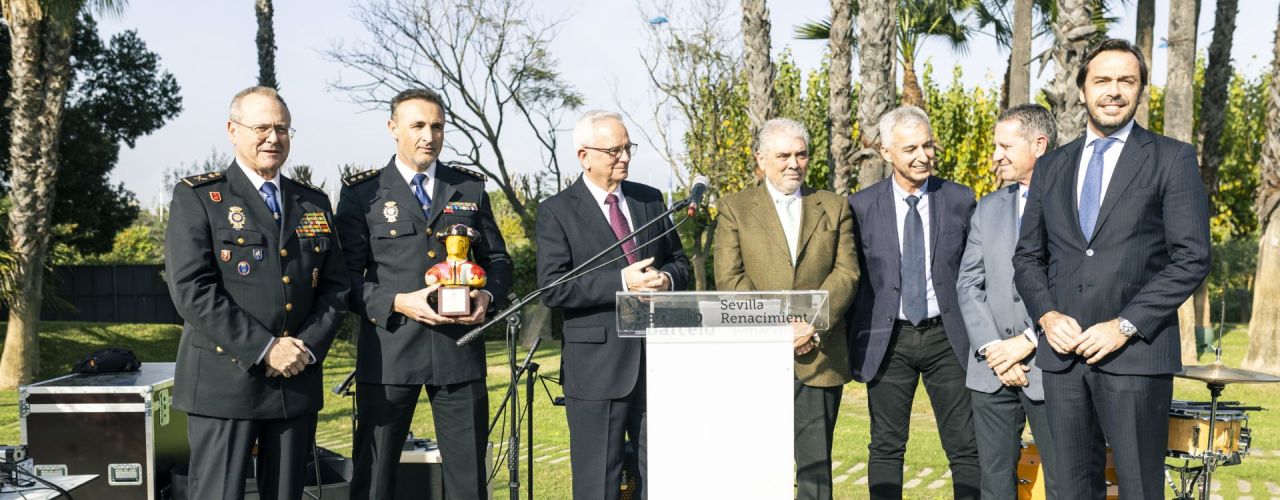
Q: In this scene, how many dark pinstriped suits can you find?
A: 1